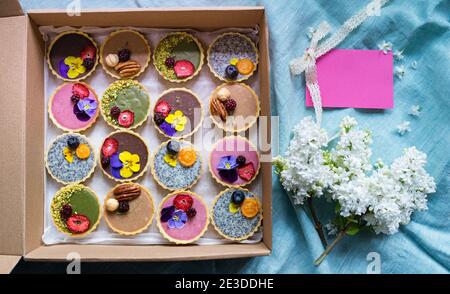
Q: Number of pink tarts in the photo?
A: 3